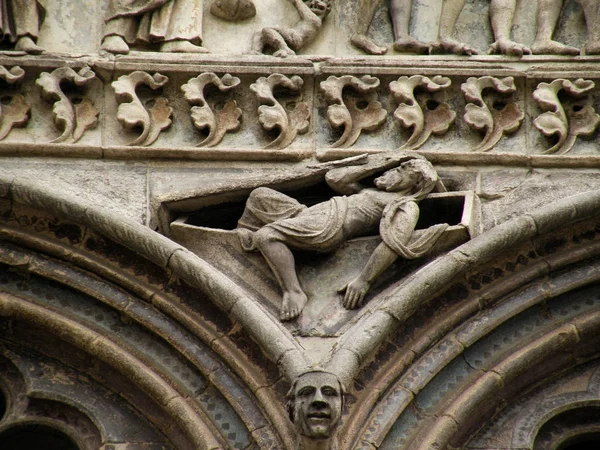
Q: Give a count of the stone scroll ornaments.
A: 9